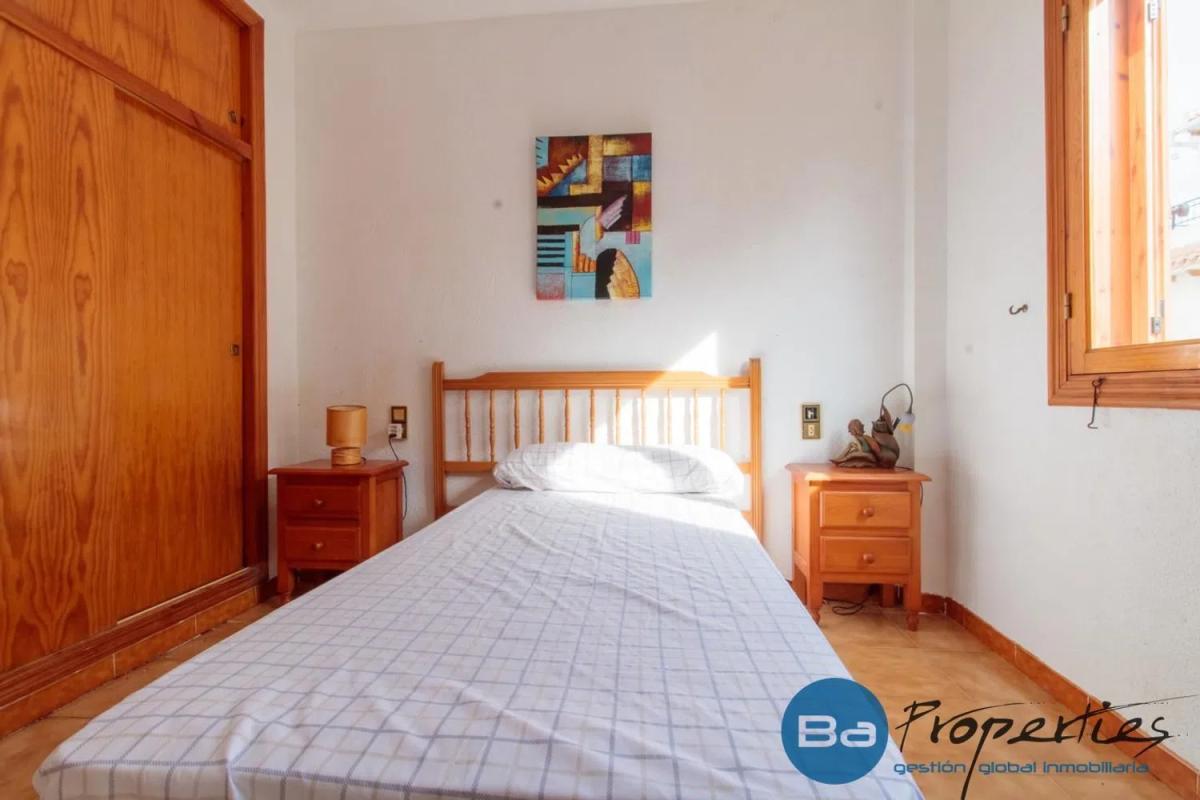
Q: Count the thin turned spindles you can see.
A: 11